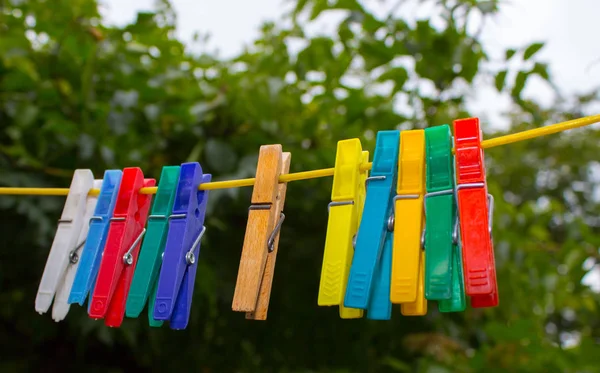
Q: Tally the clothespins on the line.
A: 11